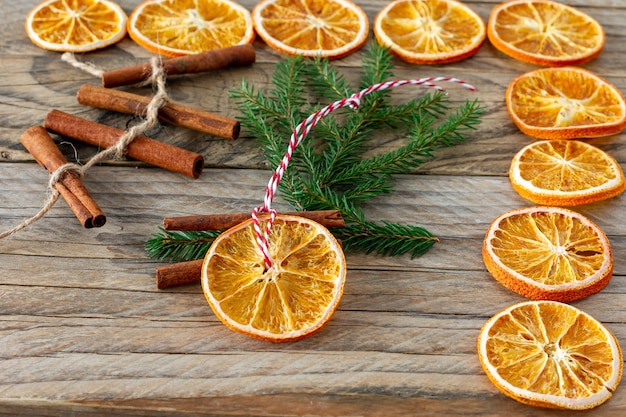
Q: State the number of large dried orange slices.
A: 10